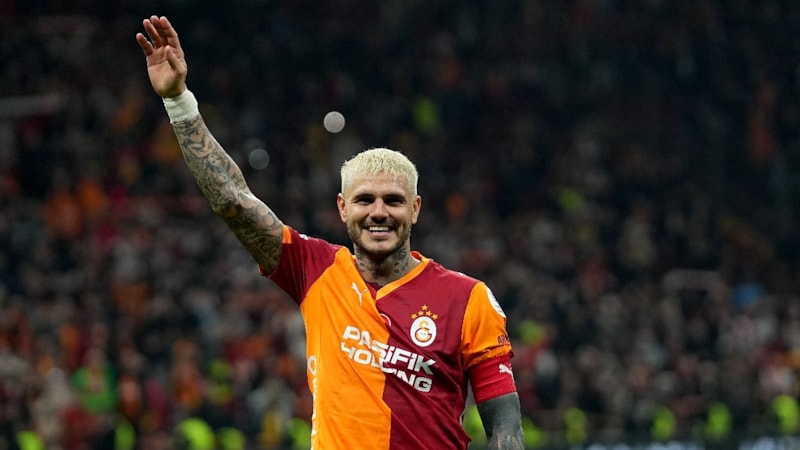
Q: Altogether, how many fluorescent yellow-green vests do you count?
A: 11